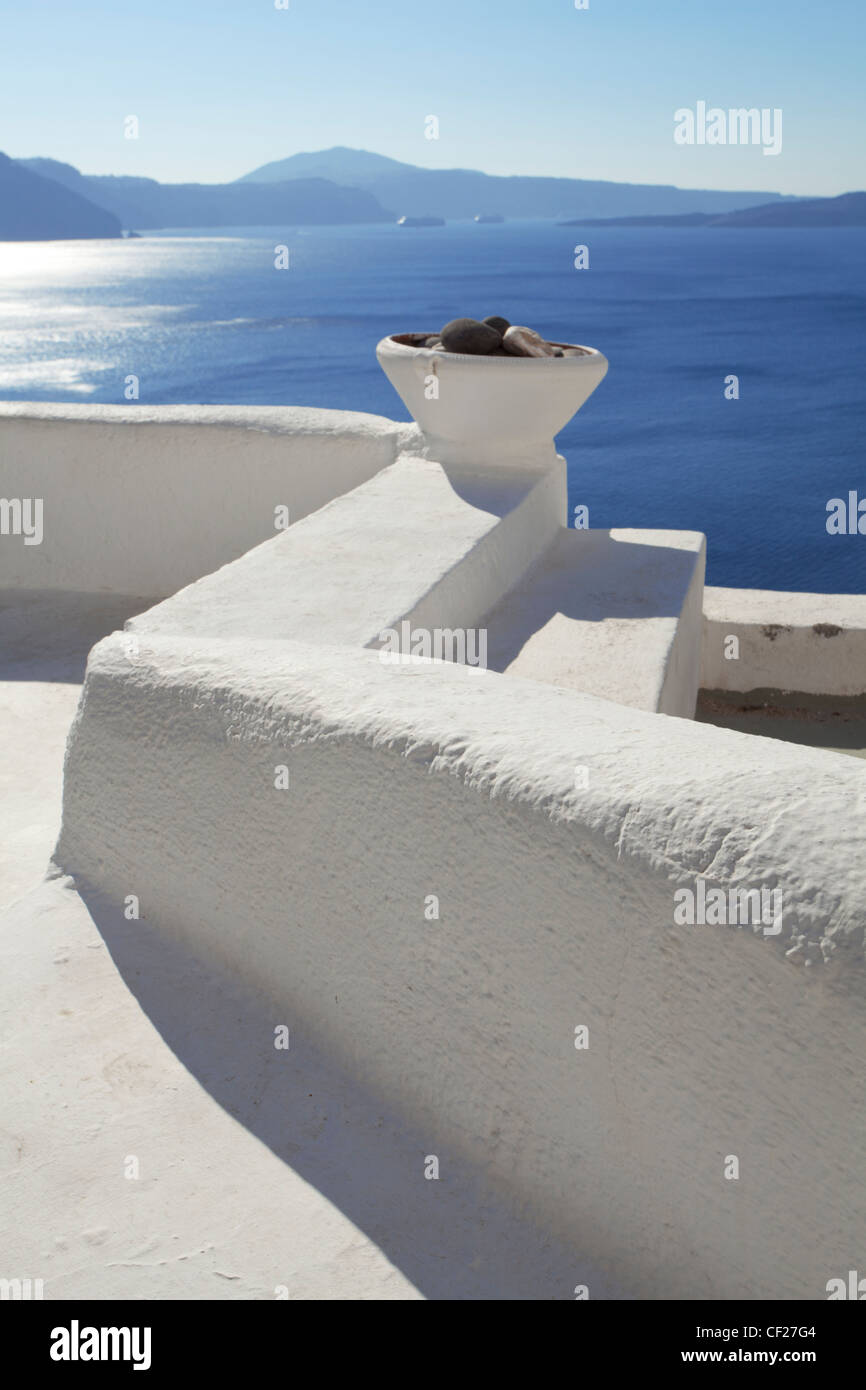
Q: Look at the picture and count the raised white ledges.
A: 5